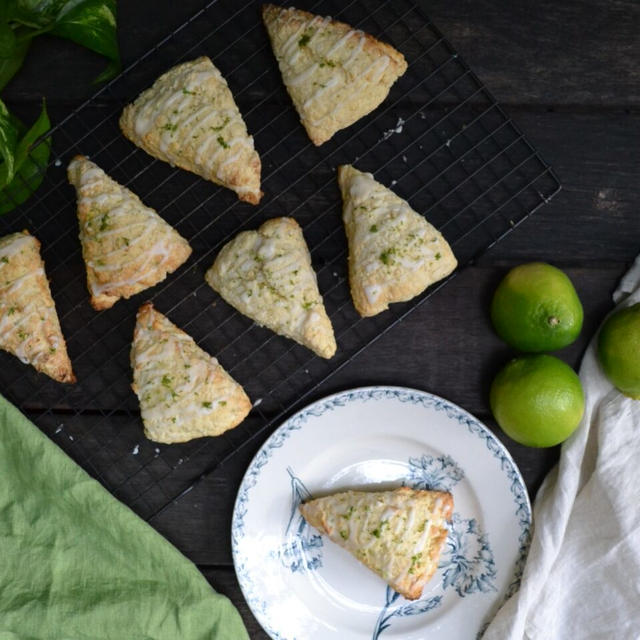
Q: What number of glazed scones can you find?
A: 8